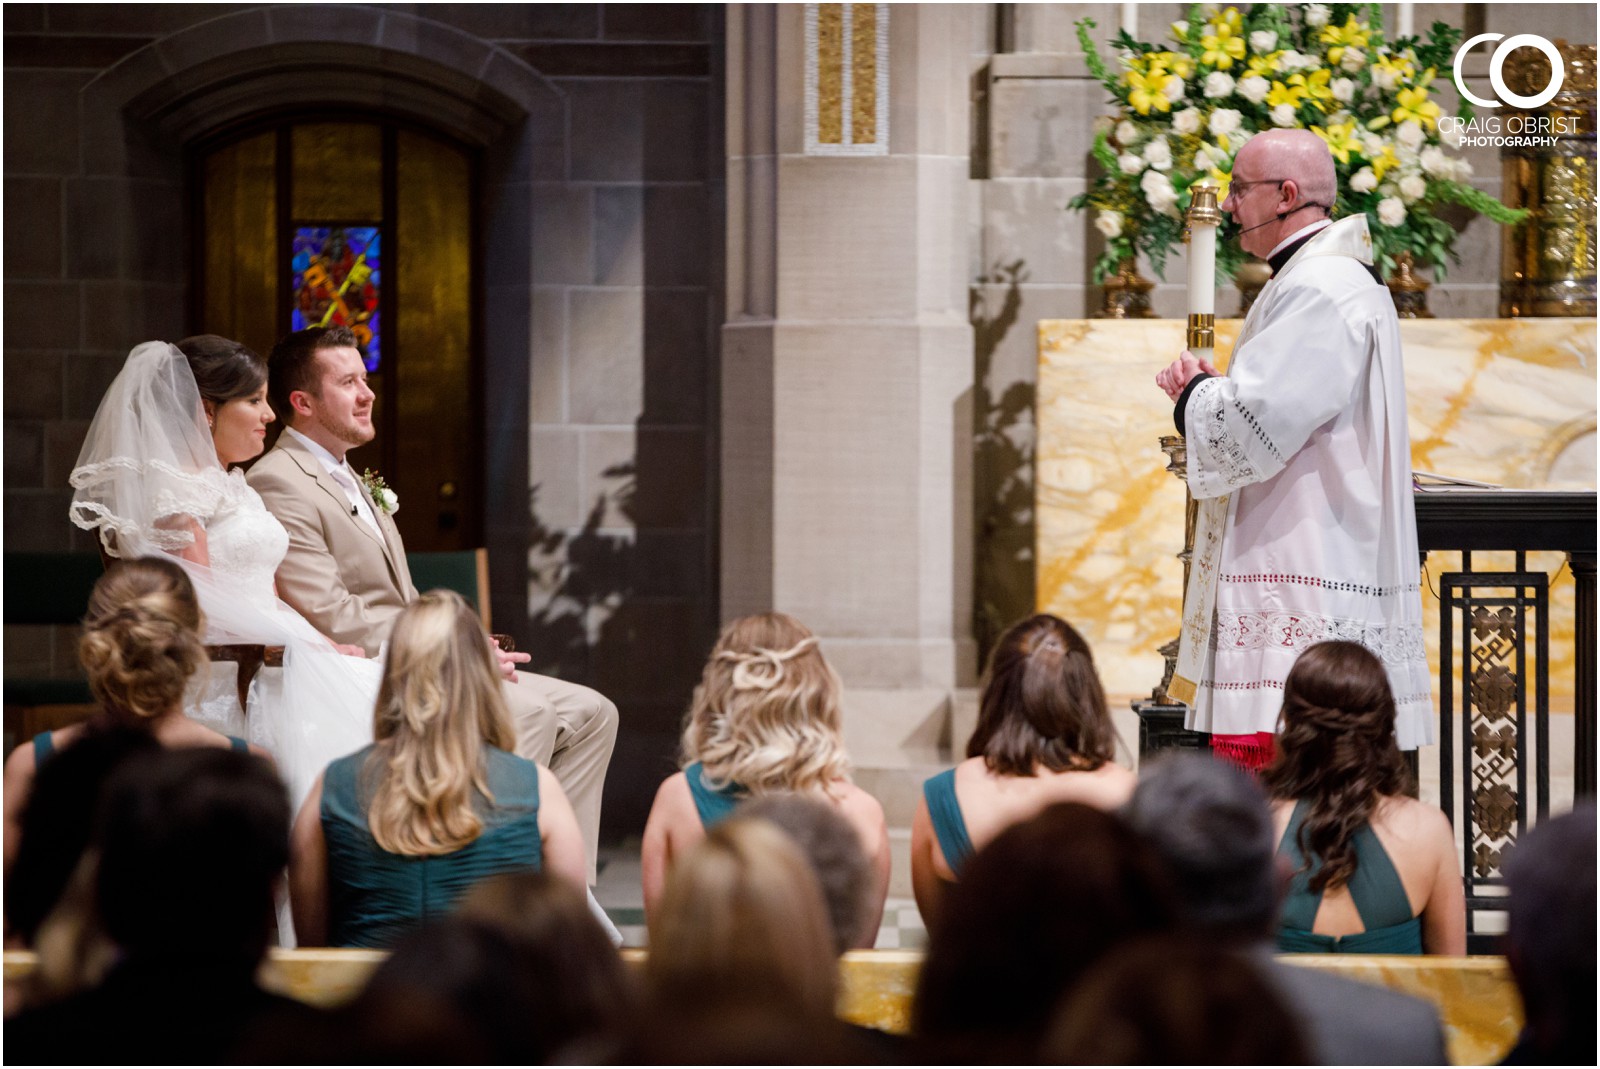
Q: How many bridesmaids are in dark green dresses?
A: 5